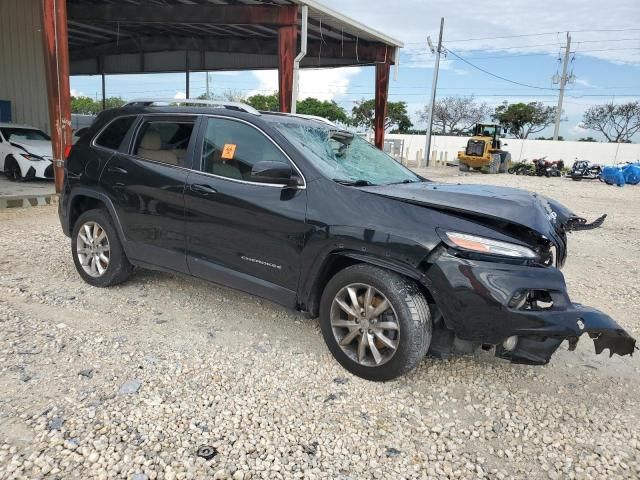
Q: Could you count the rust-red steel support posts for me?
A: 3